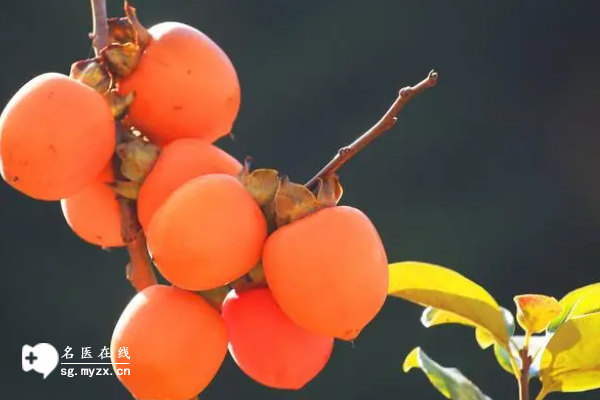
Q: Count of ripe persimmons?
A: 8